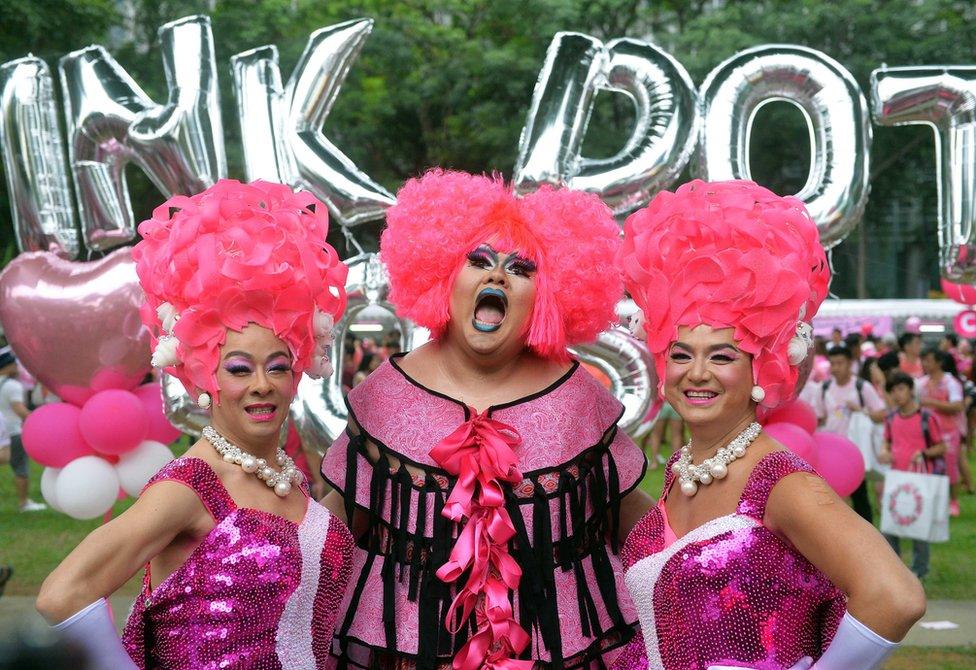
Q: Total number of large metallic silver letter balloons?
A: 6